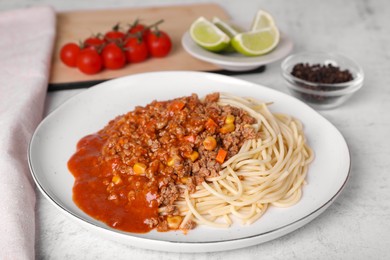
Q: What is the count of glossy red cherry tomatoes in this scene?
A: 8